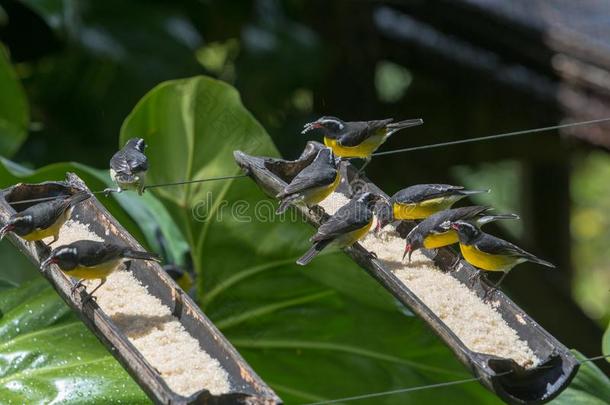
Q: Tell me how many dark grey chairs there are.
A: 0